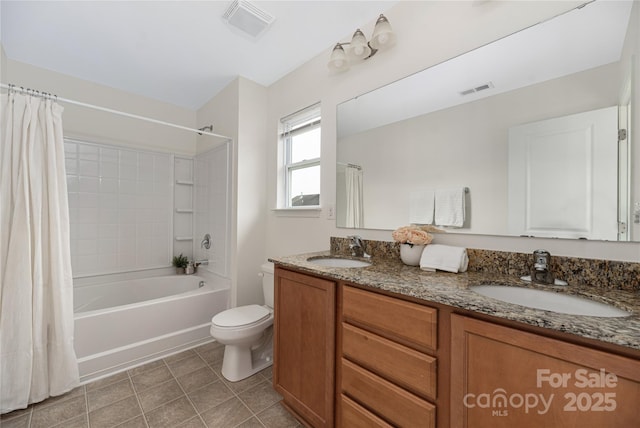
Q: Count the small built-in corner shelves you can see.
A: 3